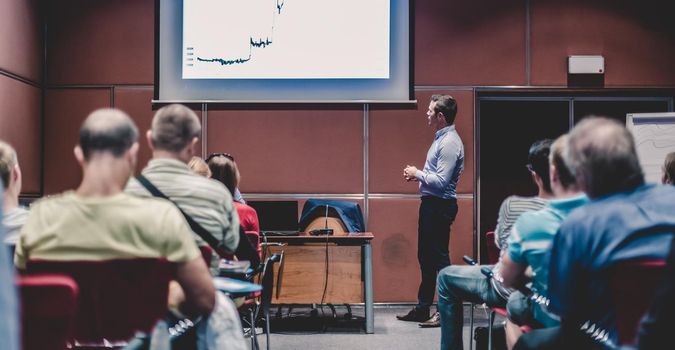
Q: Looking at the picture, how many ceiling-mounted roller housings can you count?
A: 0